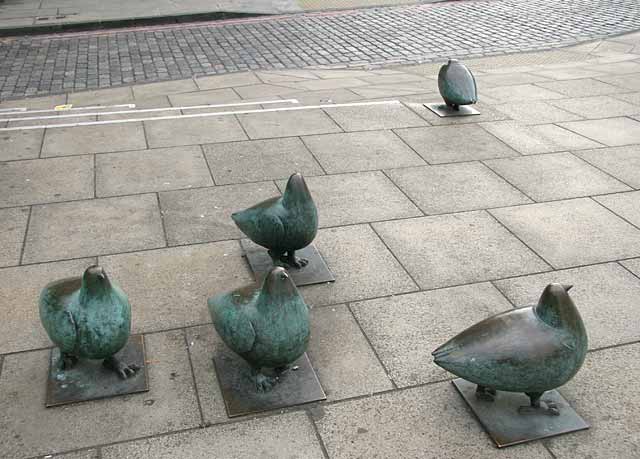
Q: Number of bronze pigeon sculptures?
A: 5